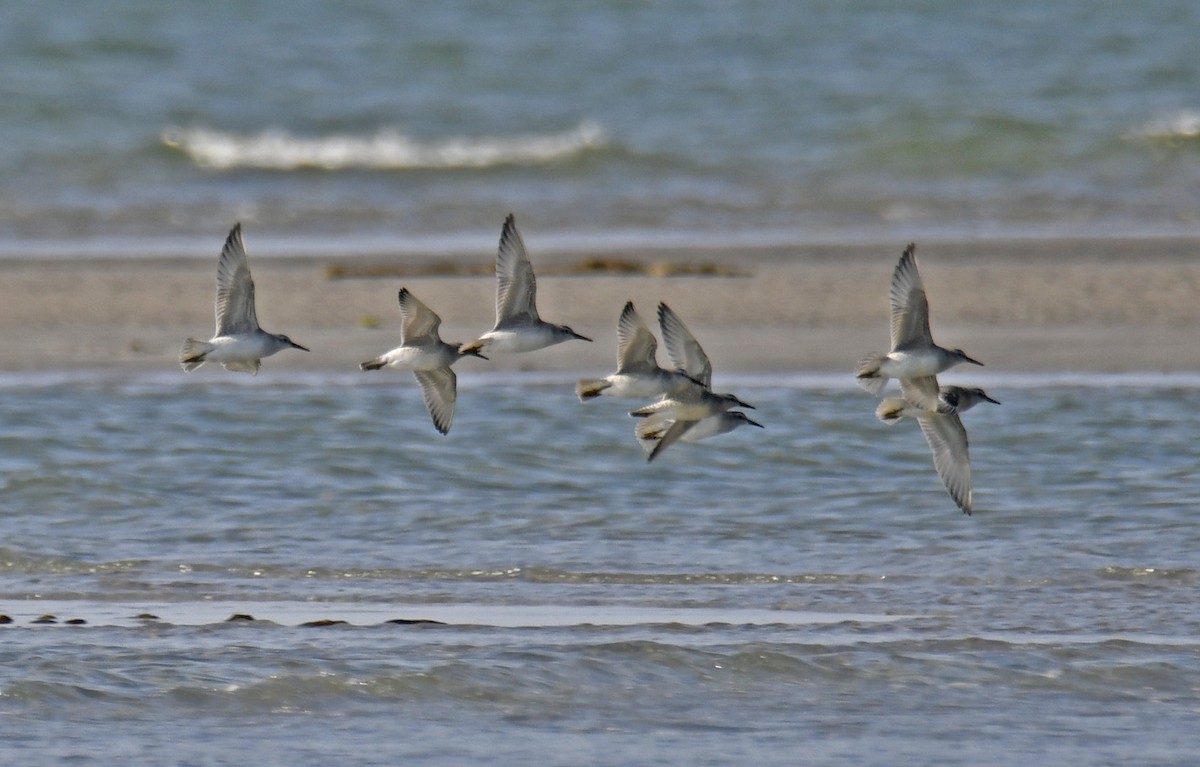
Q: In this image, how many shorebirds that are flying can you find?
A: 8